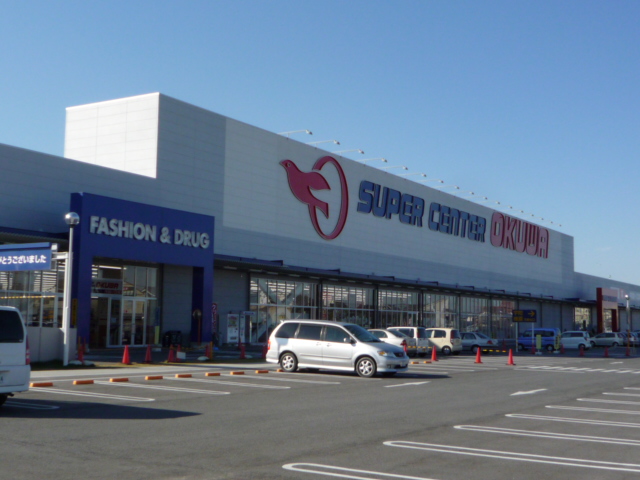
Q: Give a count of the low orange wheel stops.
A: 11